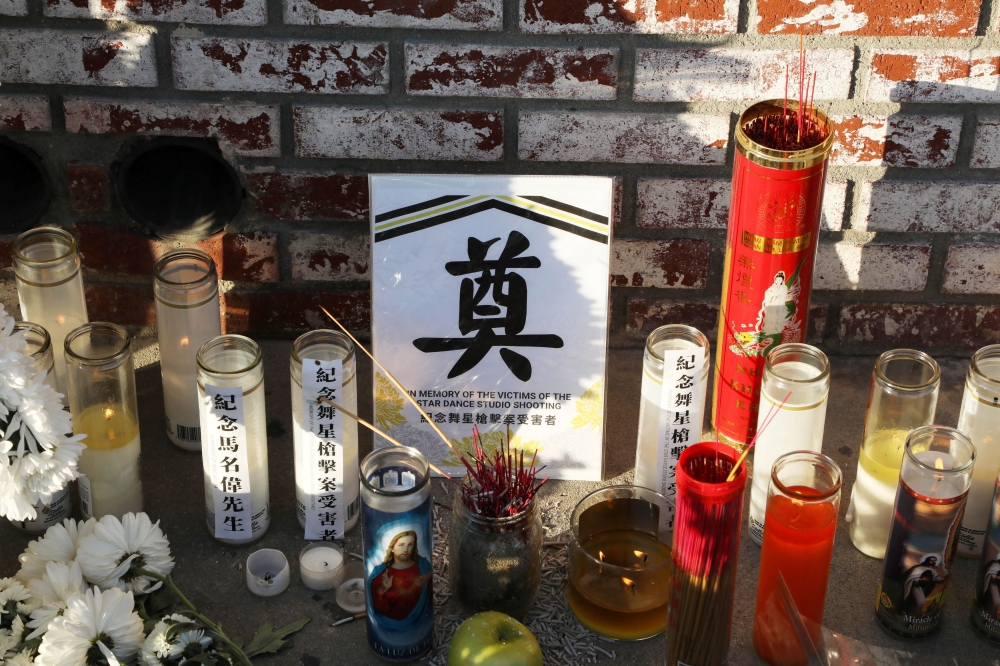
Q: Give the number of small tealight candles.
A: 3